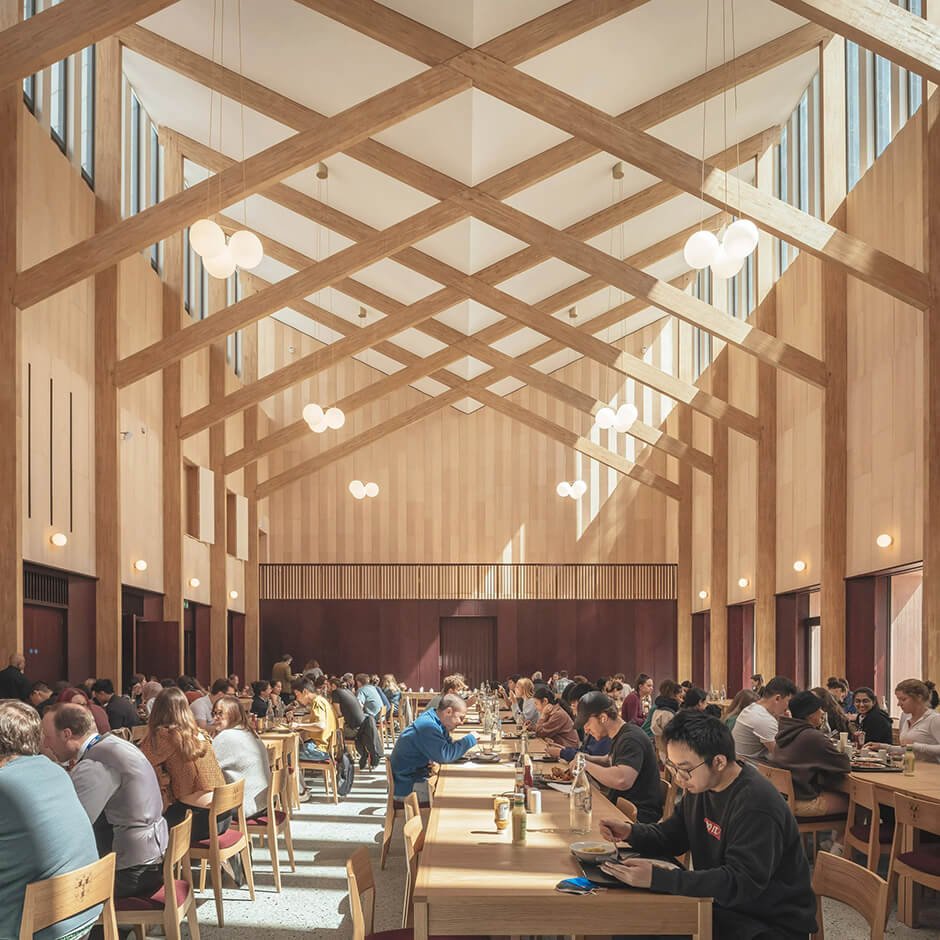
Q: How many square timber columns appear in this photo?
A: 10